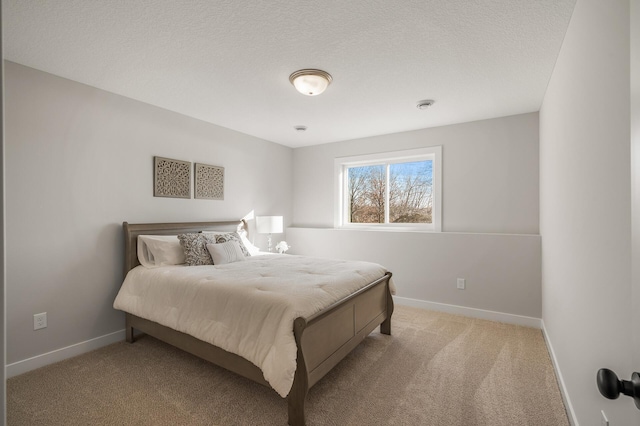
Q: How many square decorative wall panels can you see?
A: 2